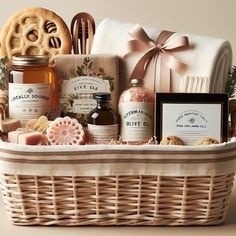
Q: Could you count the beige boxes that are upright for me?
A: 1